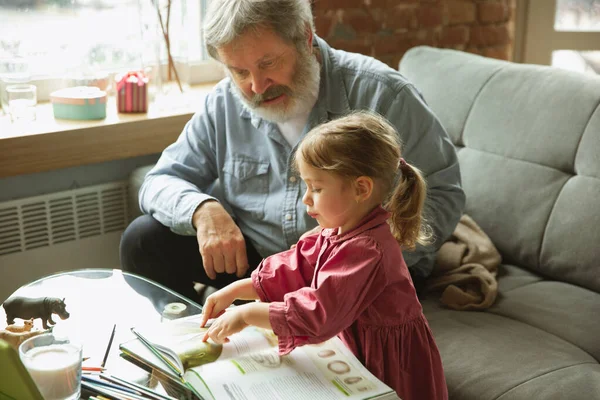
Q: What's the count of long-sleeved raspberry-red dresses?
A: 1